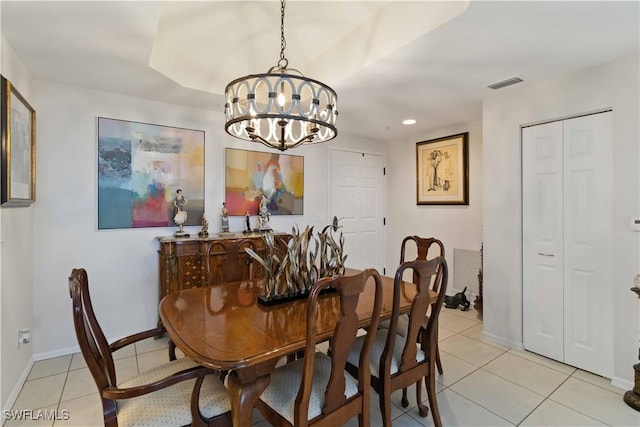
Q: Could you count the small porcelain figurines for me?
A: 5